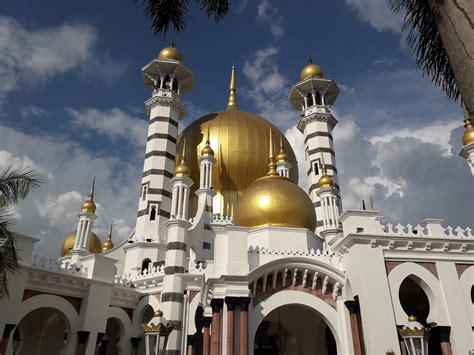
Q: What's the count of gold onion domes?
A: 12